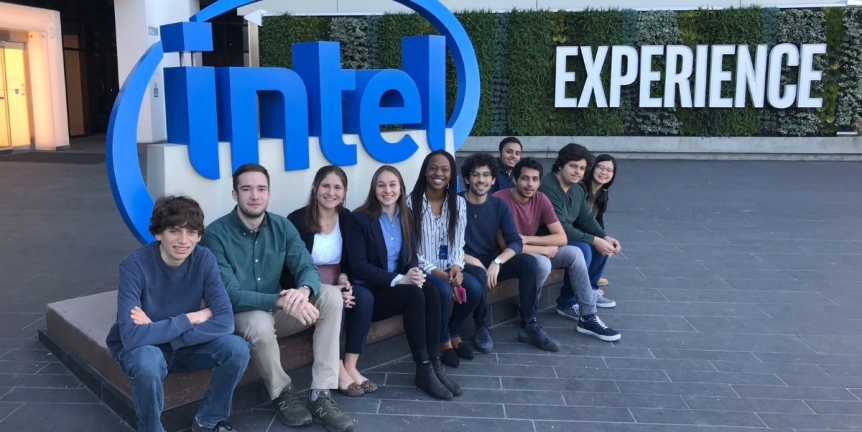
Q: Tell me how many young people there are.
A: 10